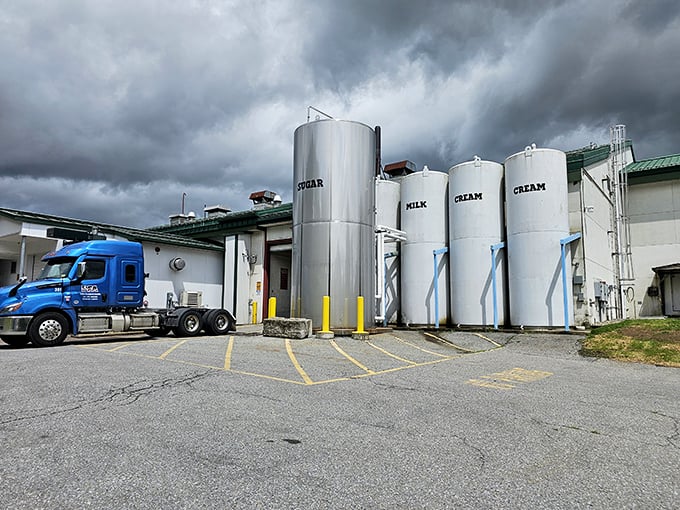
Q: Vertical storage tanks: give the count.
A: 5